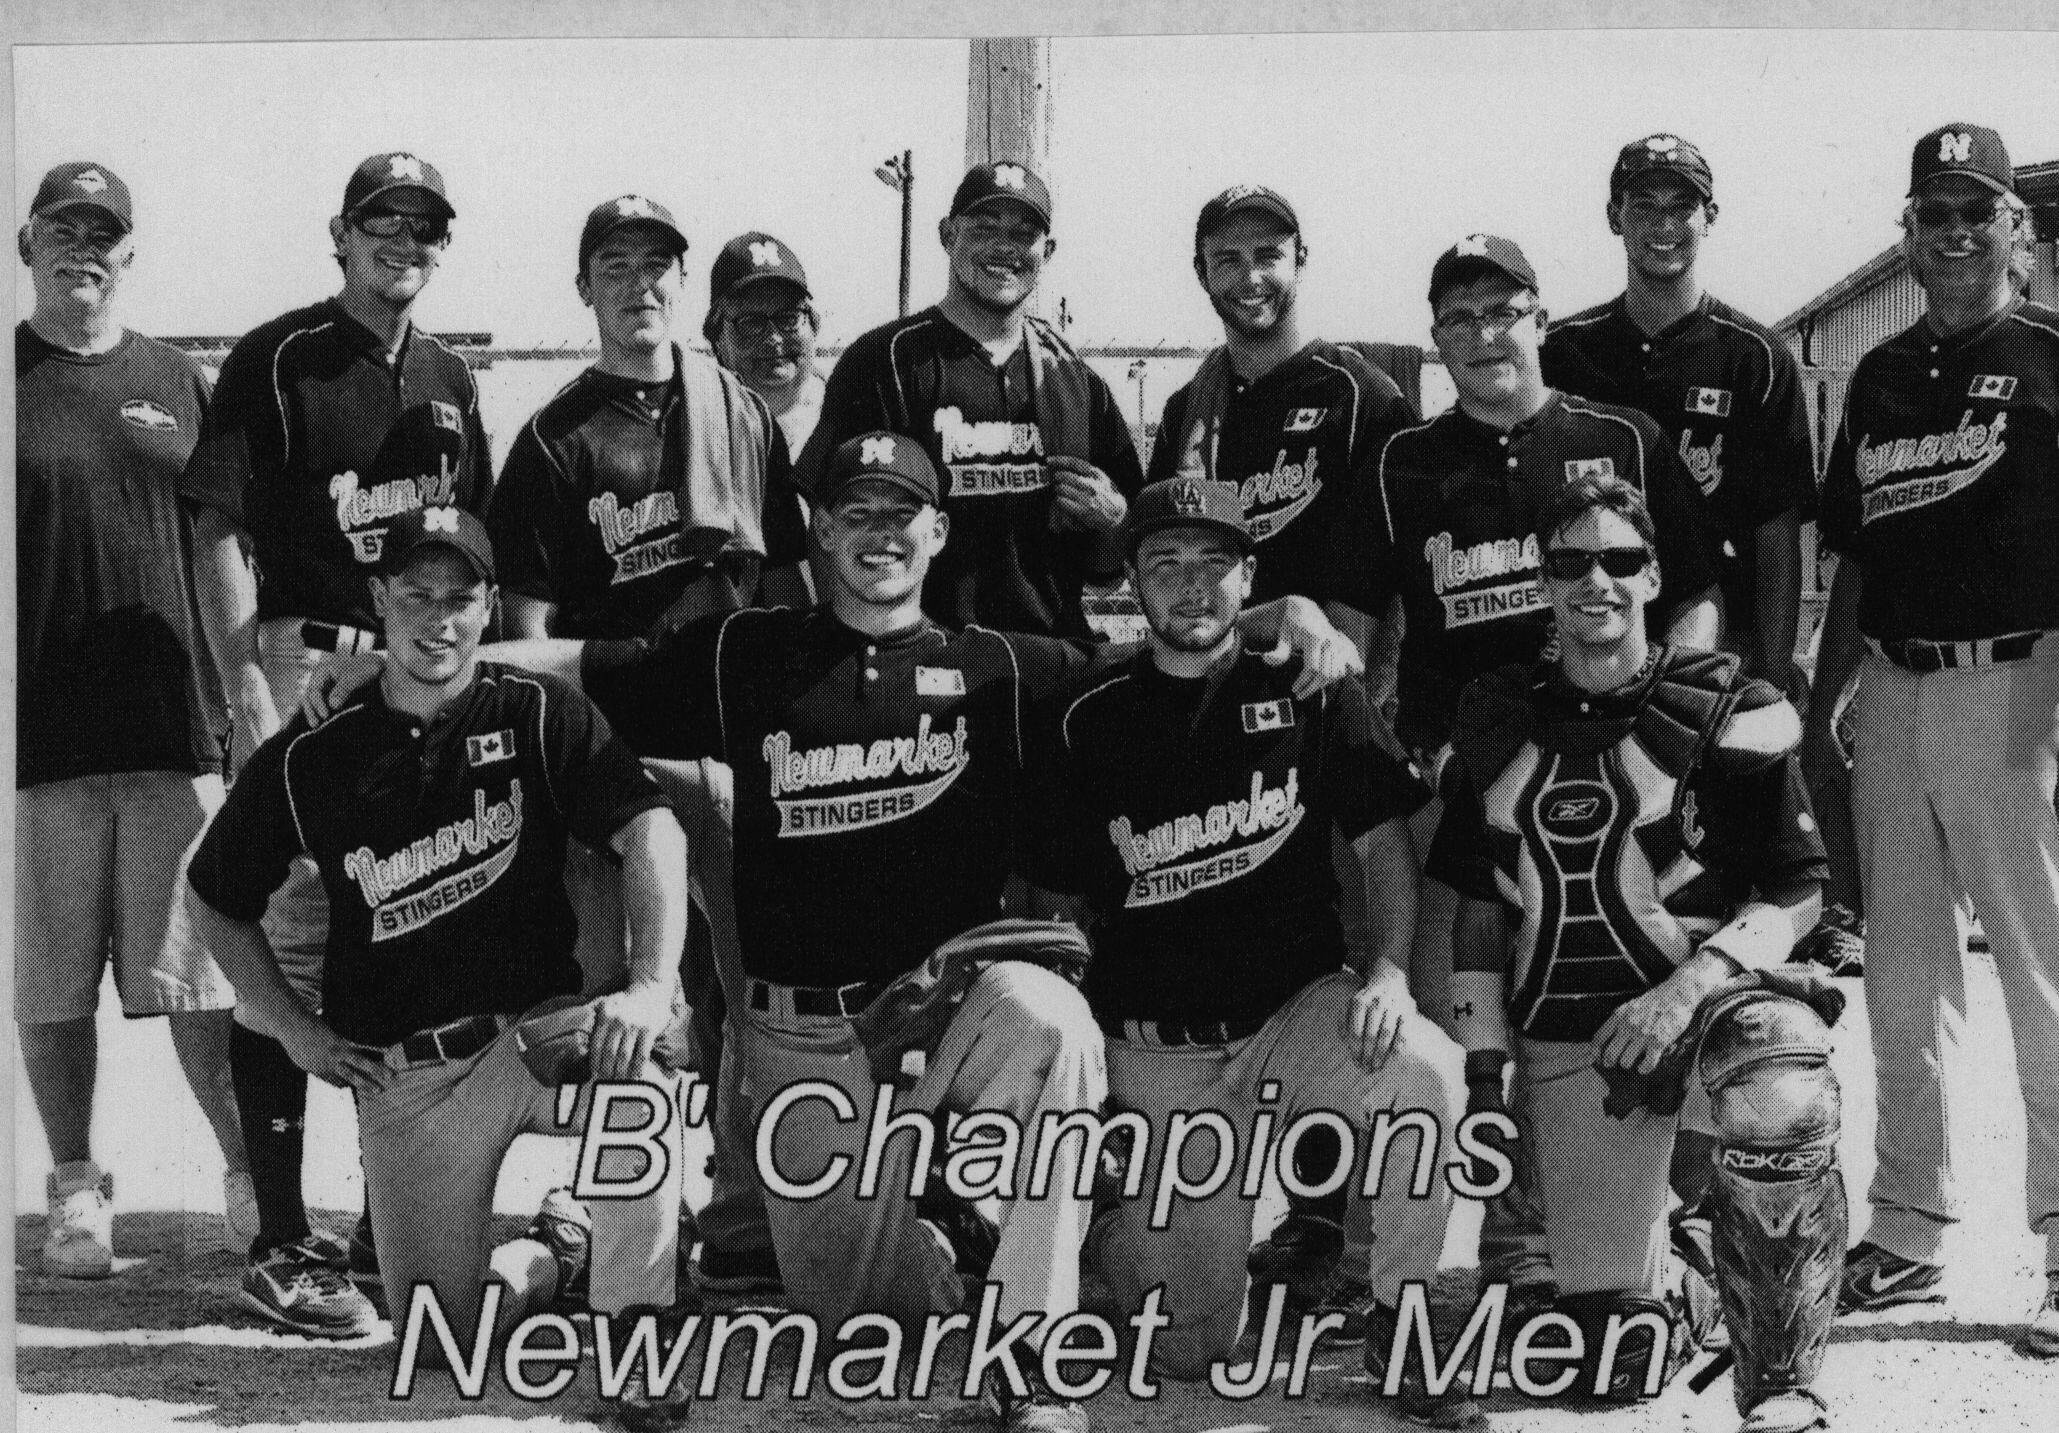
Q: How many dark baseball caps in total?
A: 12